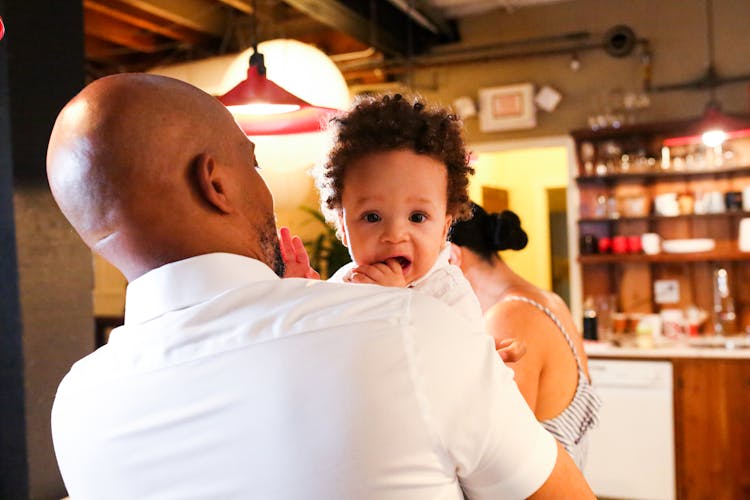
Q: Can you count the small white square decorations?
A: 2